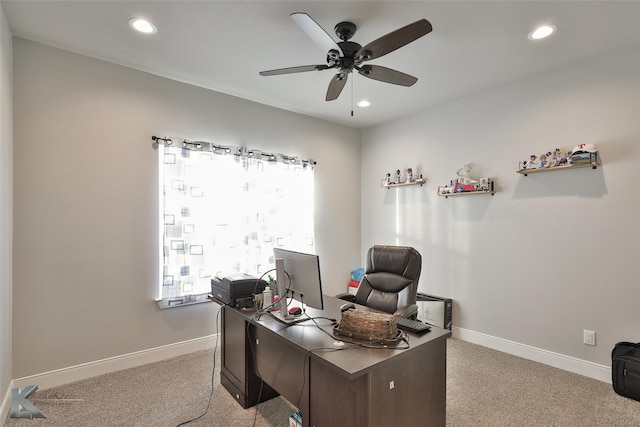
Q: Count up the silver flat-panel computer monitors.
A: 1